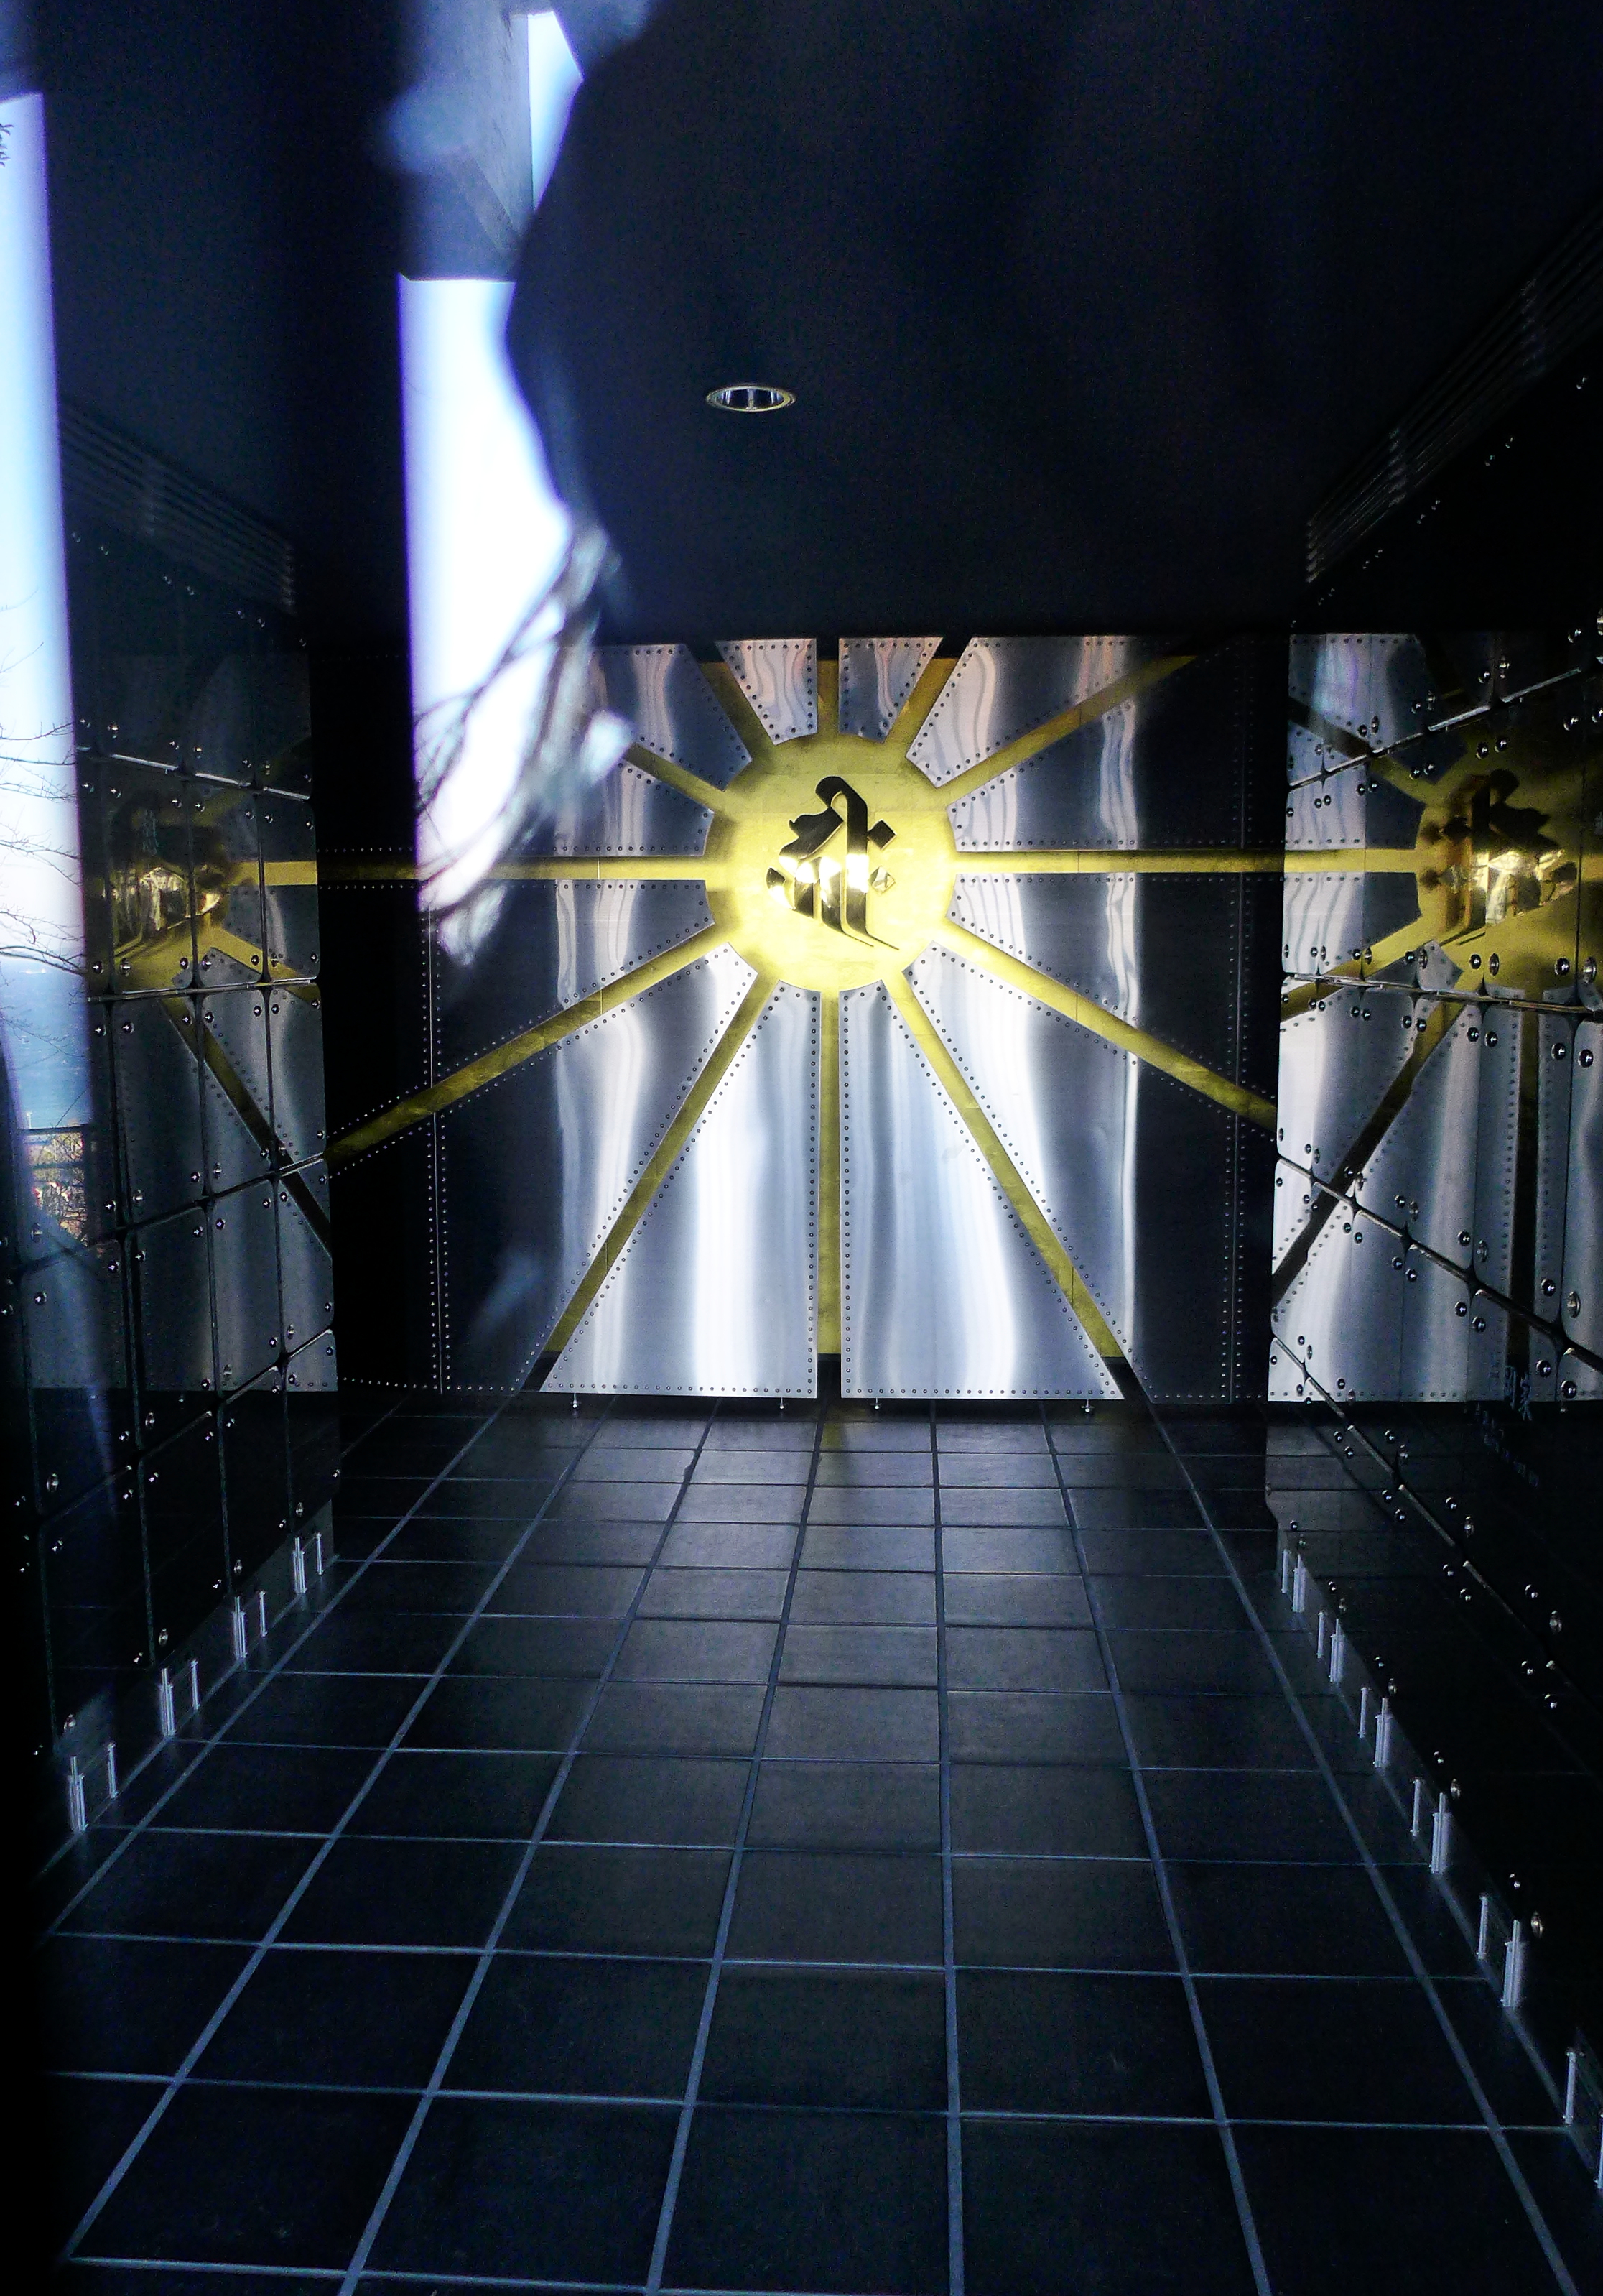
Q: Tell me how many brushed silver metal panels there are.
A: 12